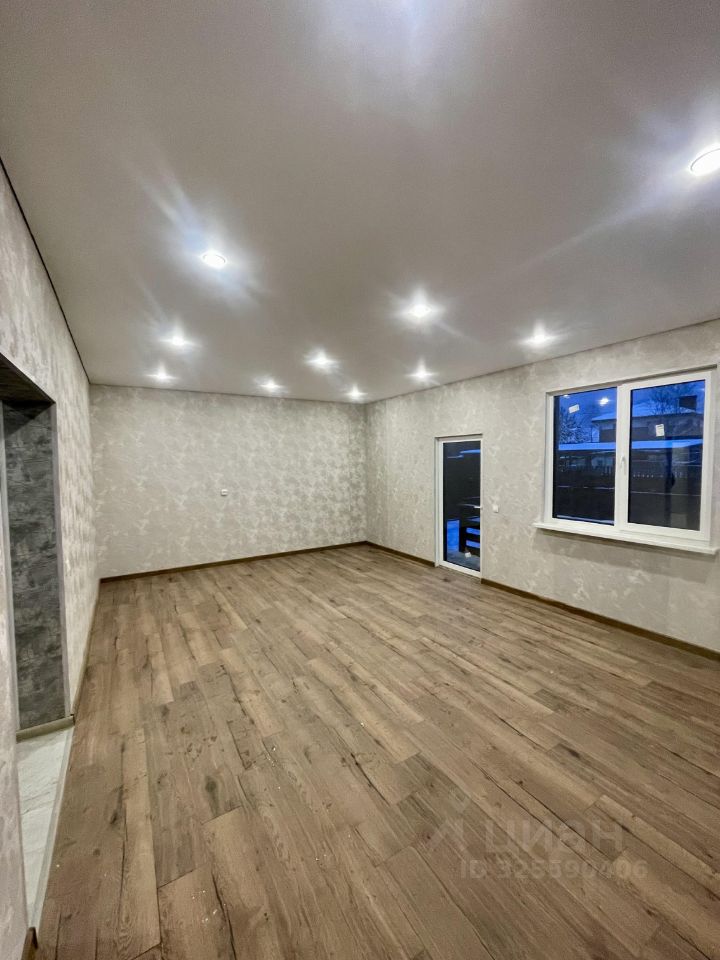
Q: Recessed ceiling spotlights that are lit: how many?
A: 10